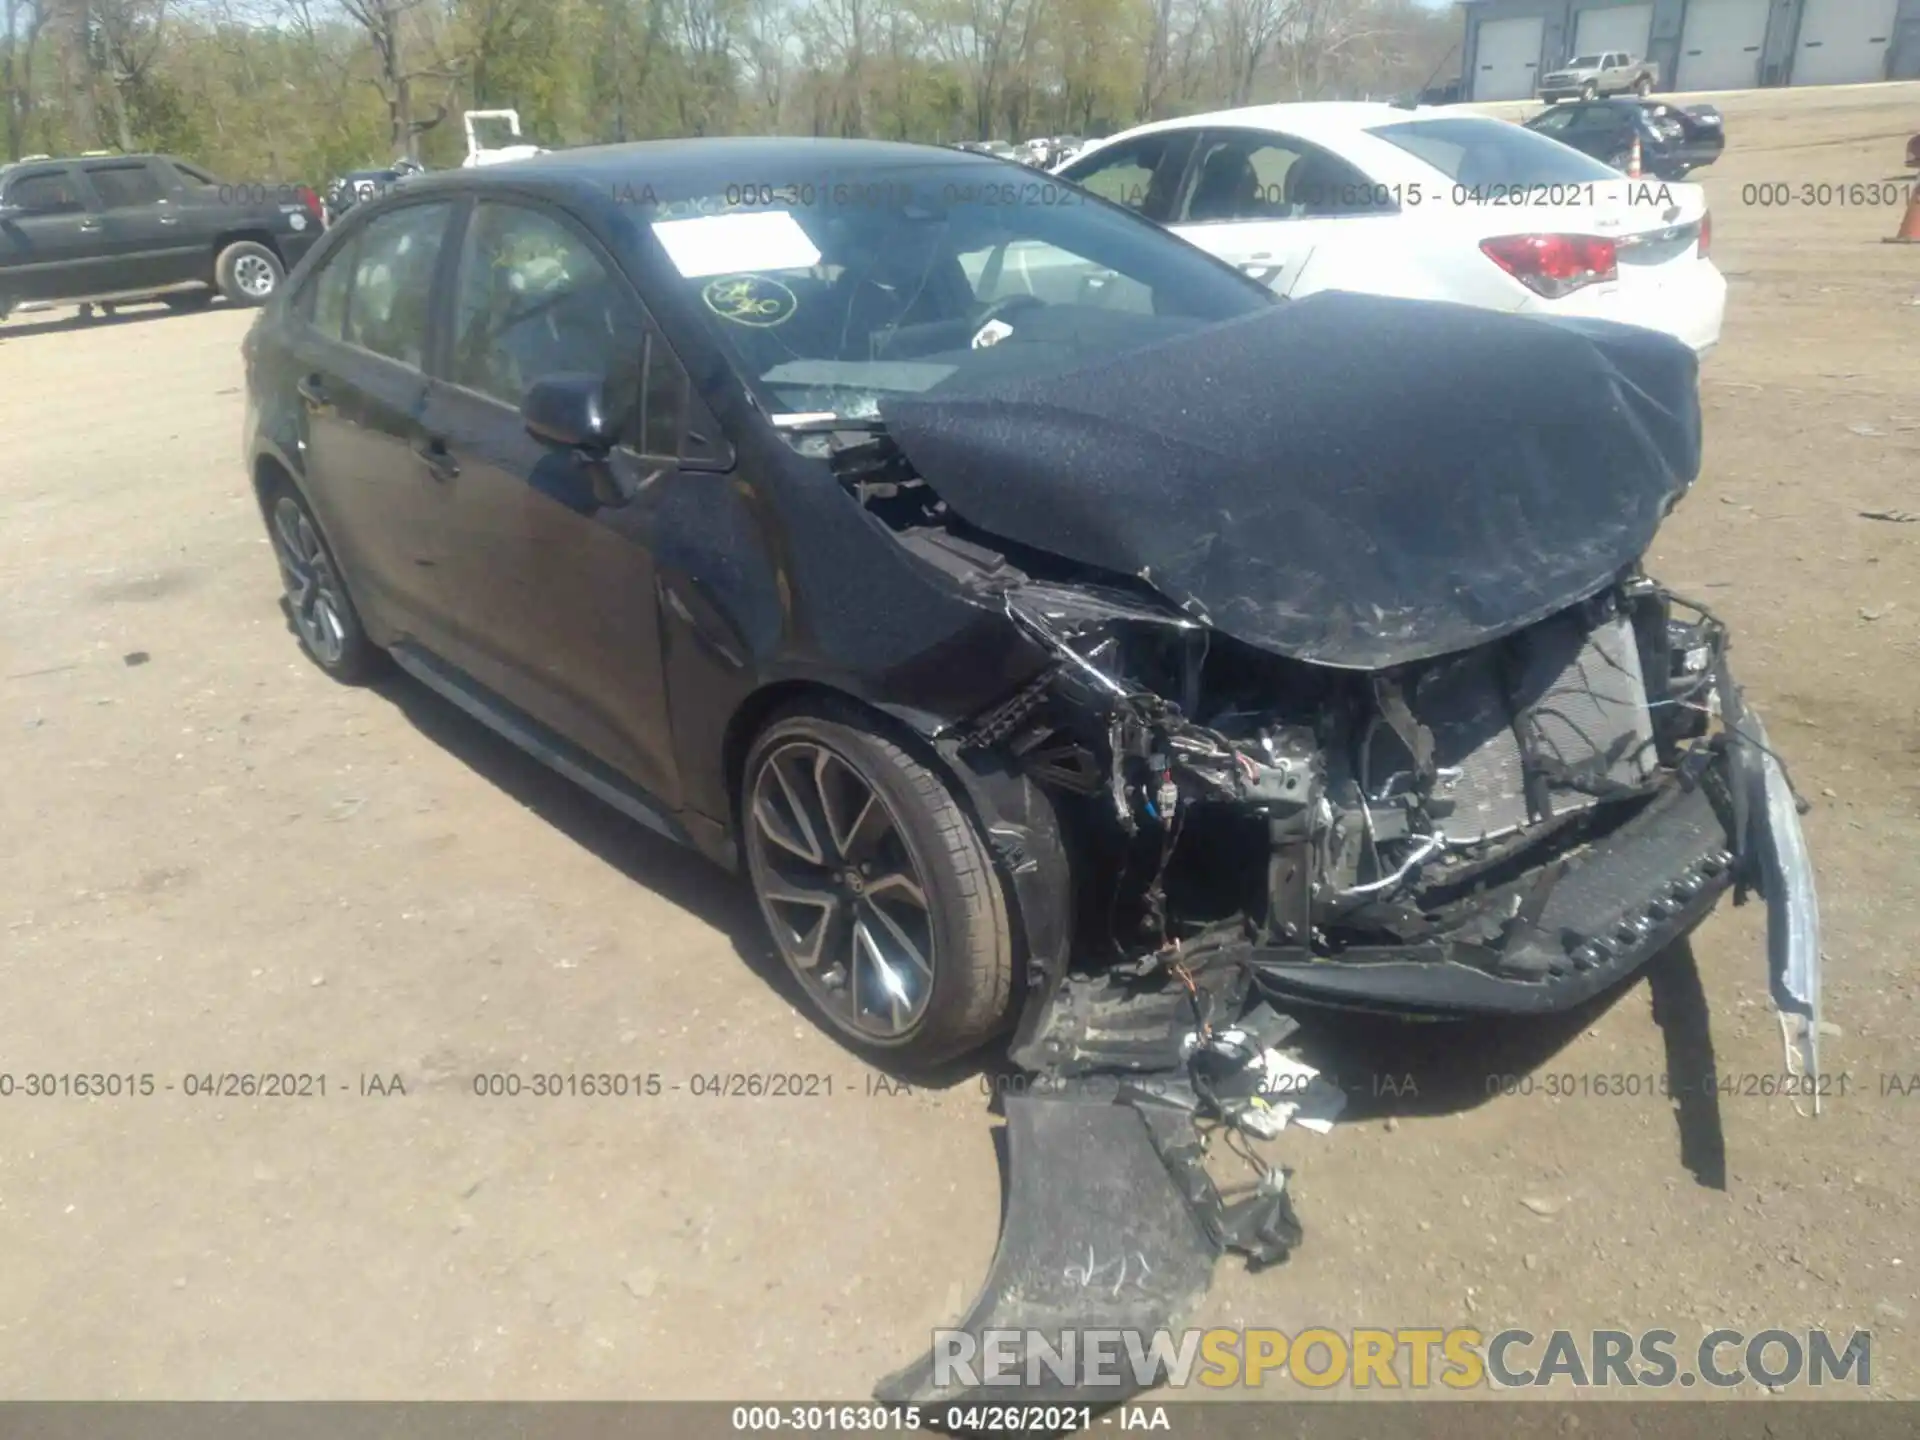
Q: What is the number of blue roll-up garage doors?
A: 0